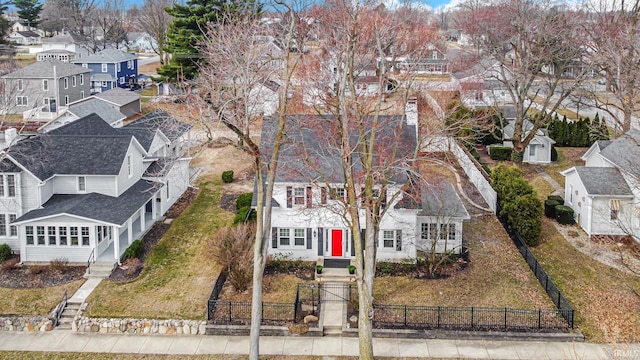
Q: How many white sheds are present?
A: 1